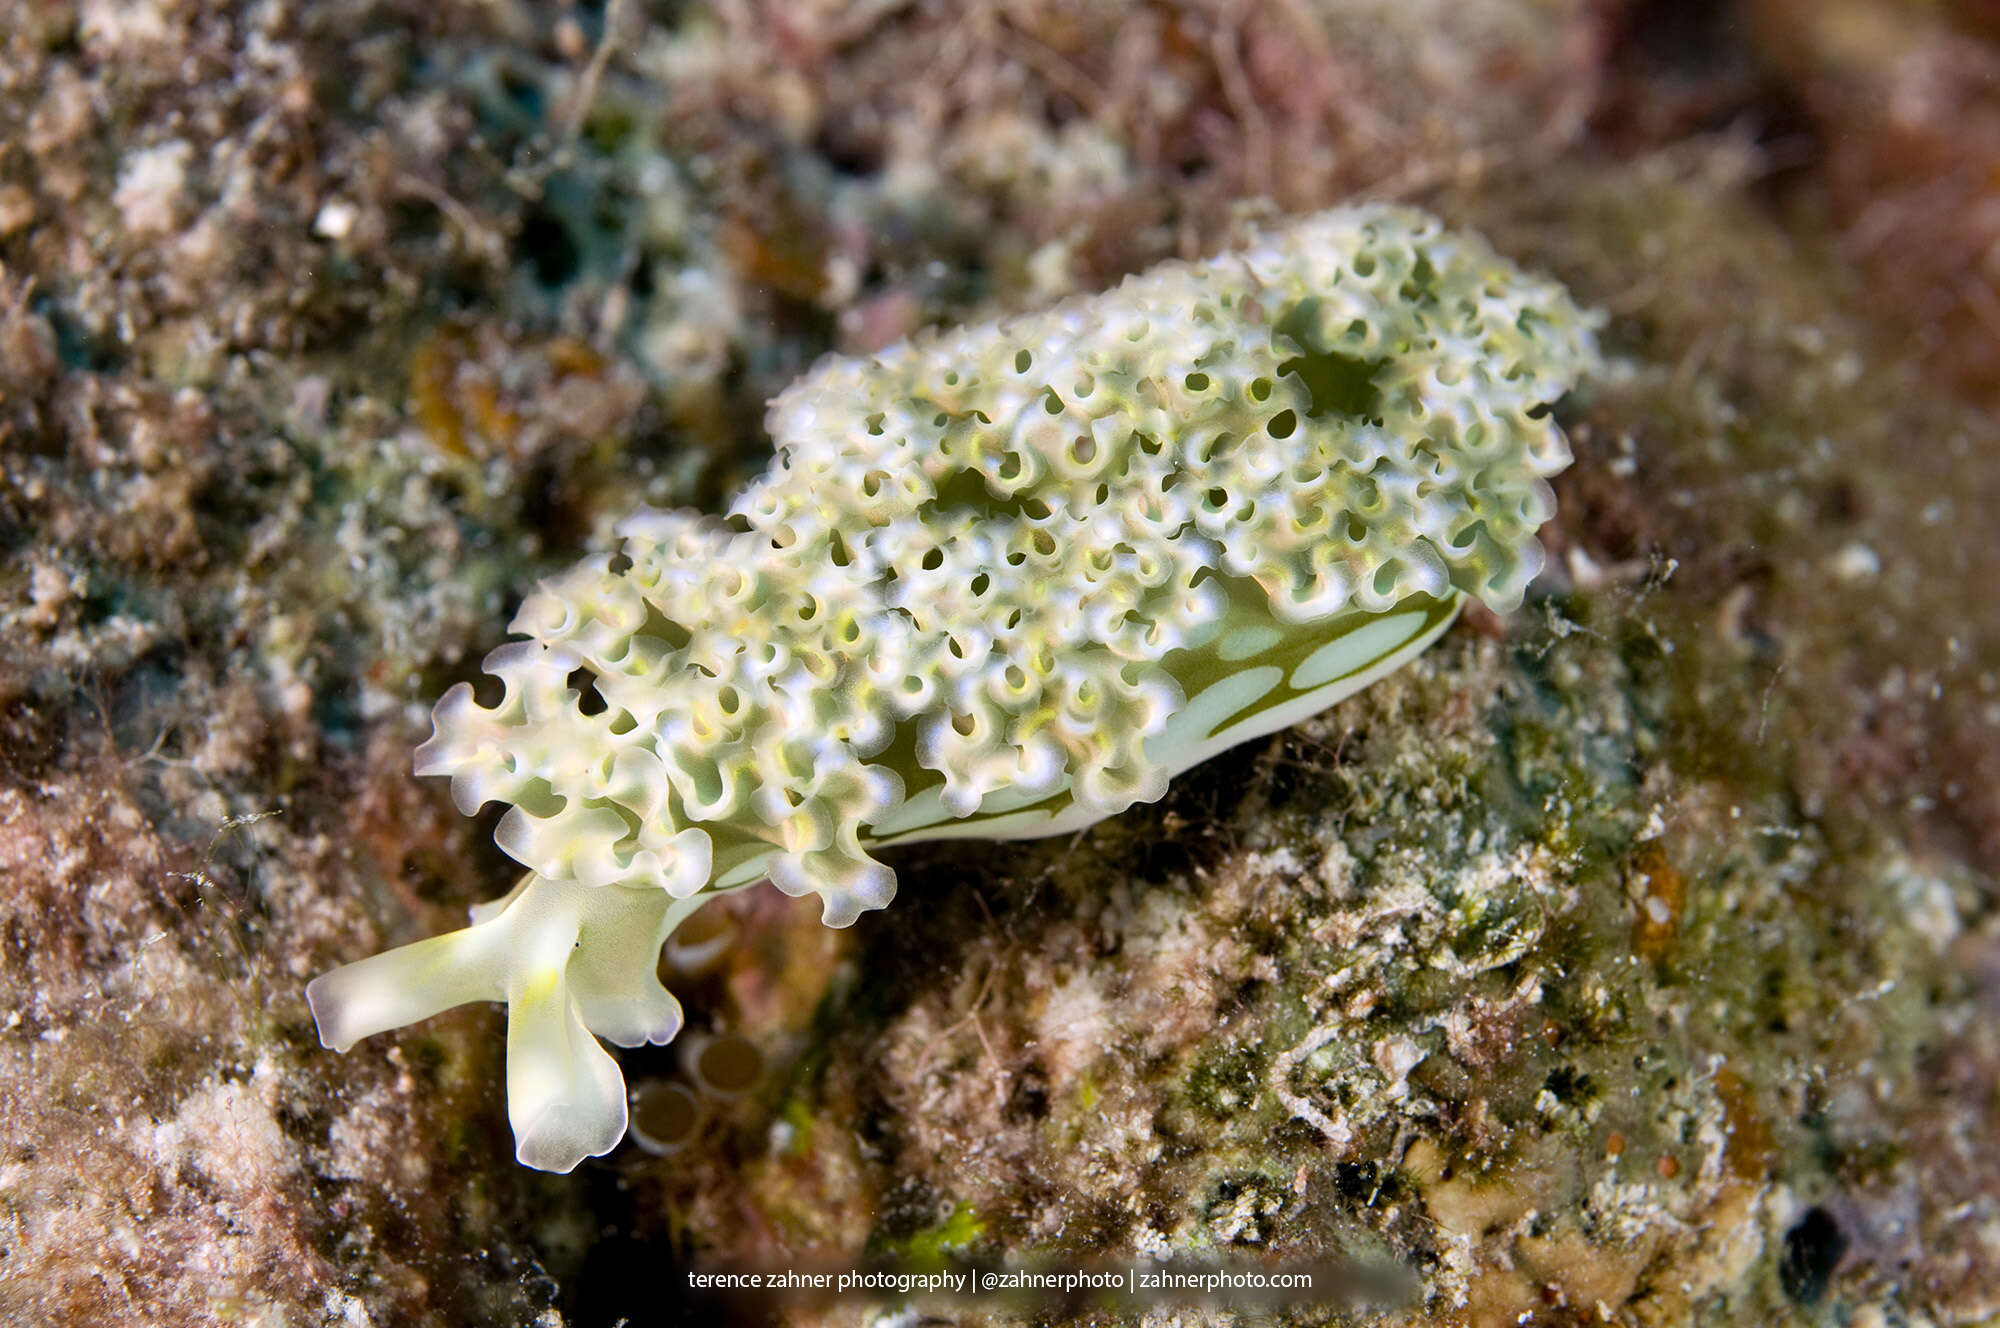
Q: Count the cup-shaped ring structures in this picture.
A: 3